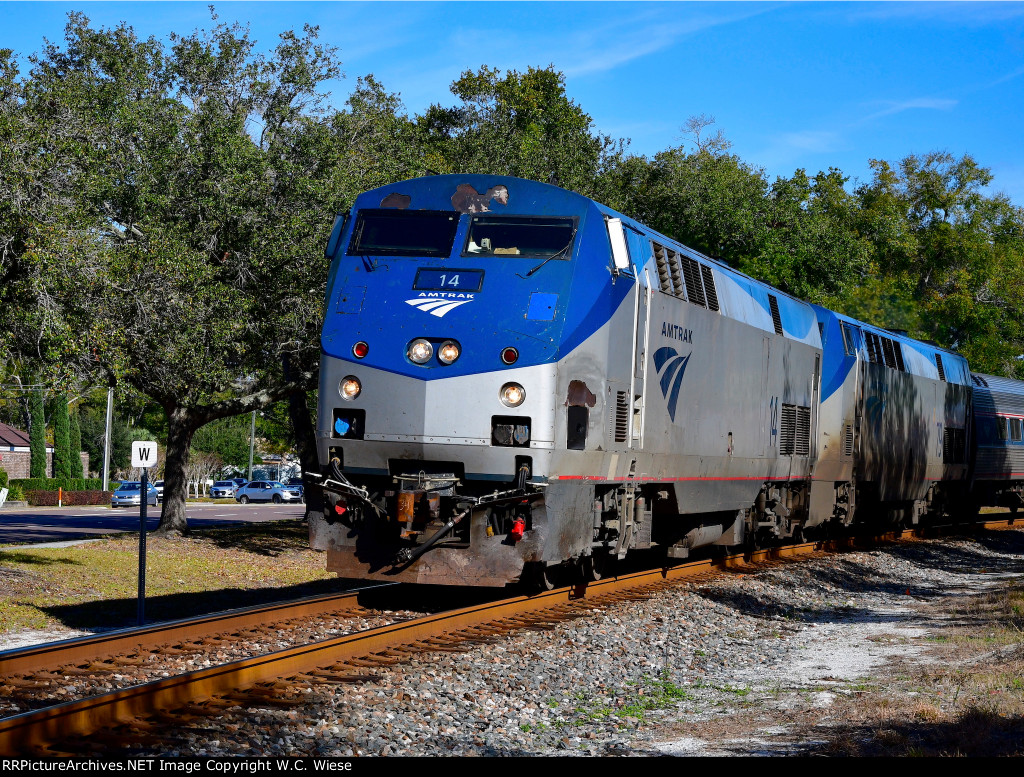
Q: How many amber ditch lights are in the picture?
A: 2